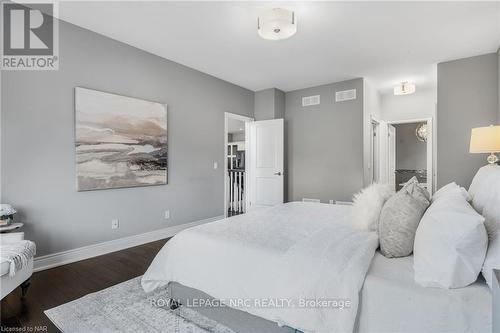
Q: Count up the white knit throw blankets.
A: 1